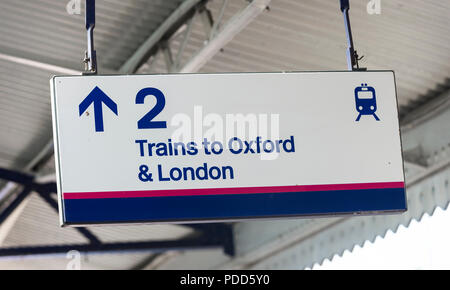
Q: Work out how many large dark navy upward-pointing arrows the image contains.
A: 1